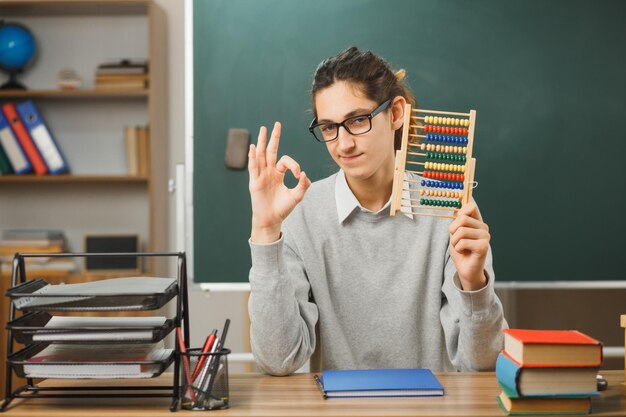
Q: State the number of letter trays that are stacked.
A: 3